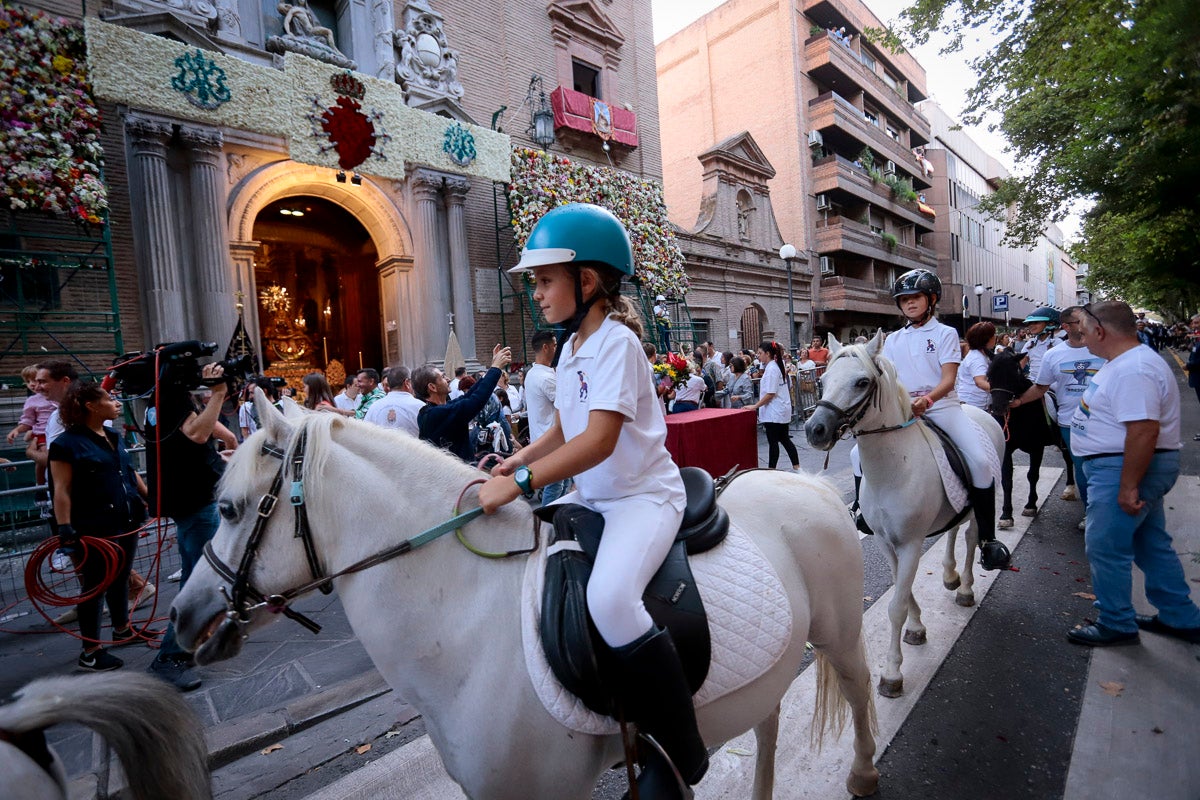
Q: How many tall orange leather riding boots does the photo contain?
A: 0